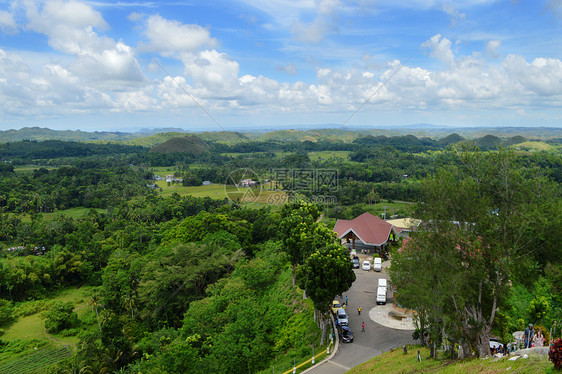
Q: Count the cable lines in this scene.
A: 2